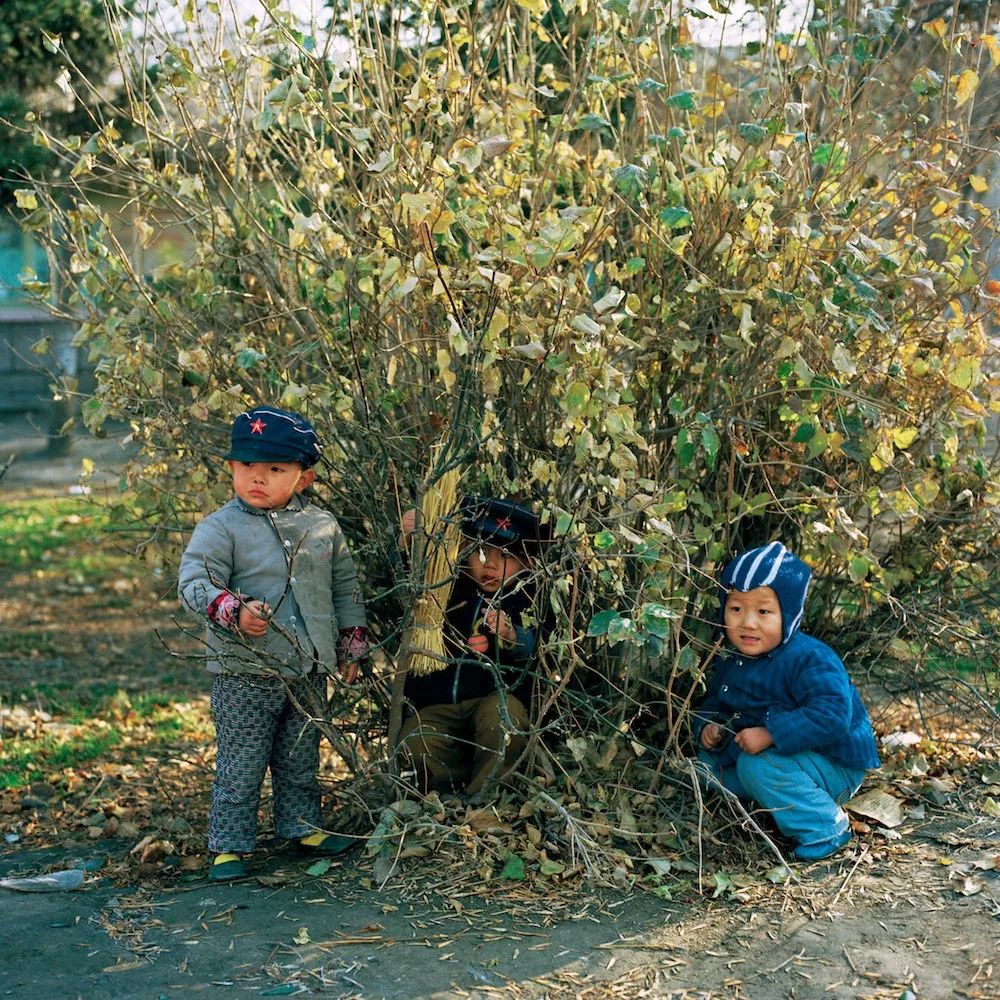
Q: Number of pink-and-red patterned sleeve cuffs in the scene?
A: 2